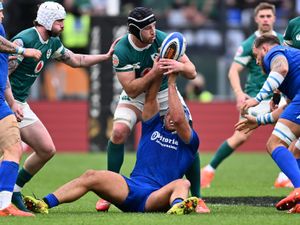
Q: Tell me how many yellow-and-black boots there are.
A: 2